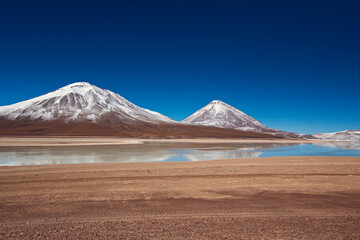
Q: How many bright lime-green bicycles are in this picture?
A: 0